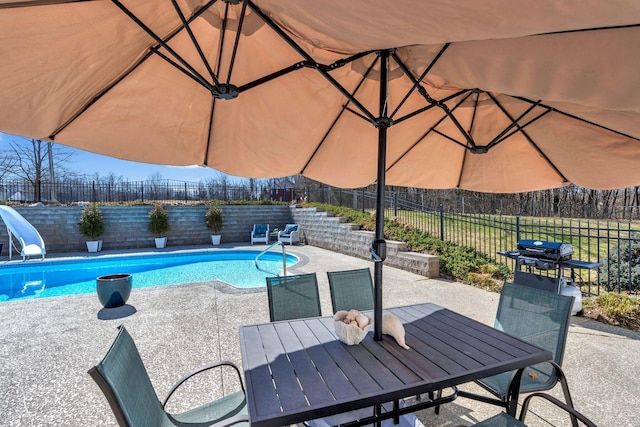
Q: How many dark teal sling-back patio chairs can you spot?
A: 5